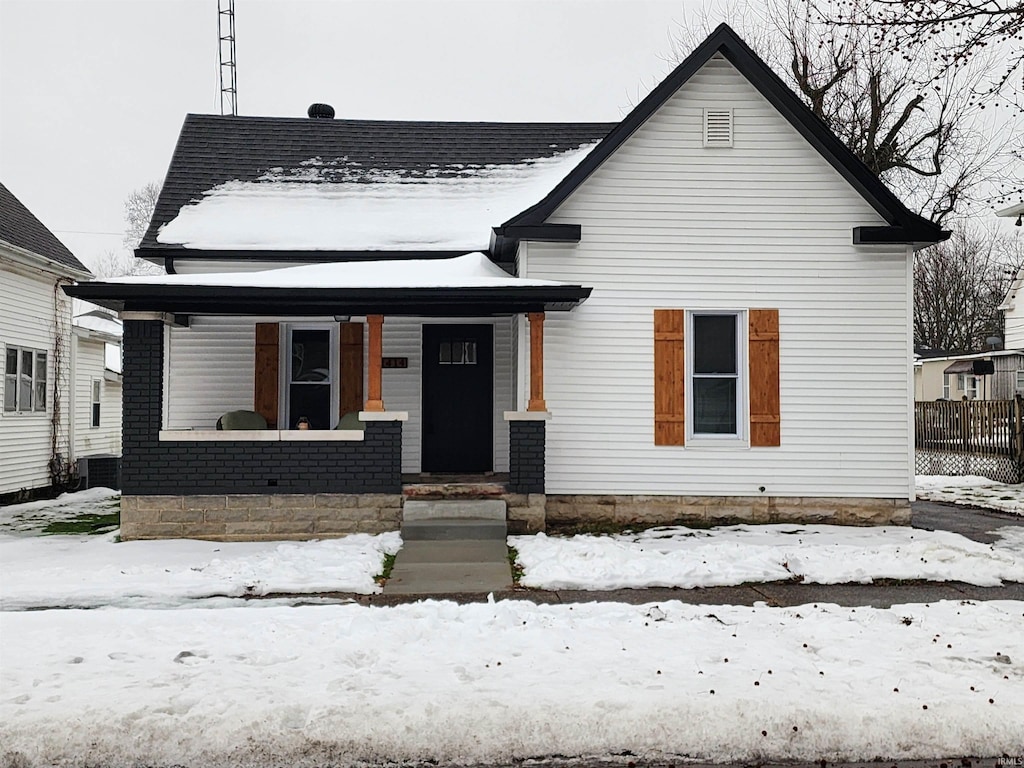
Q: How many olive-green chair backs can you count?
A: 2